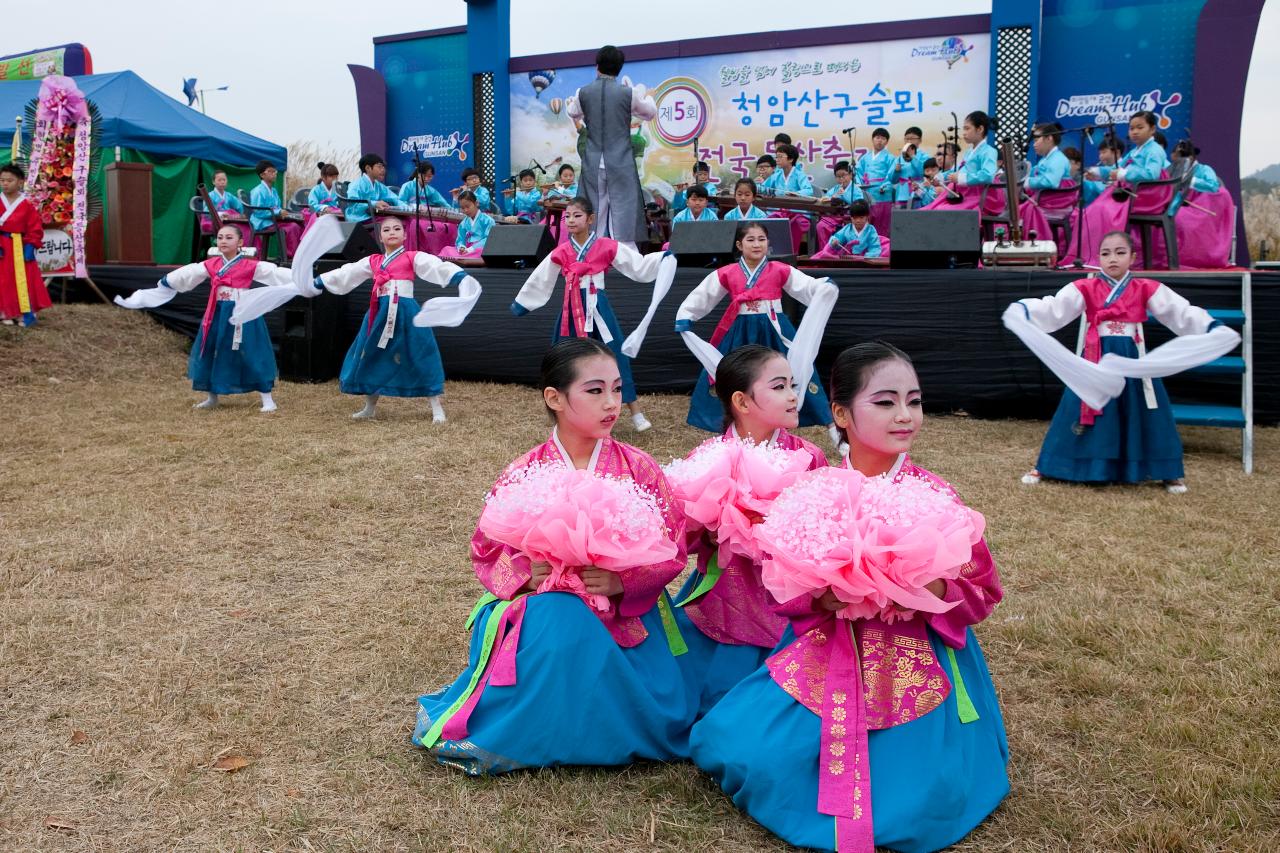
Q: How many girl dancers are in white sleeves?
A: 5